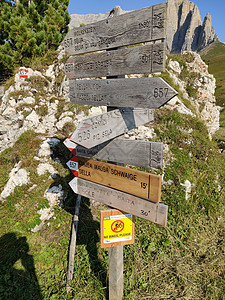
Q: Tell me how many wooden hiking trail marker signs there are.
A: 7